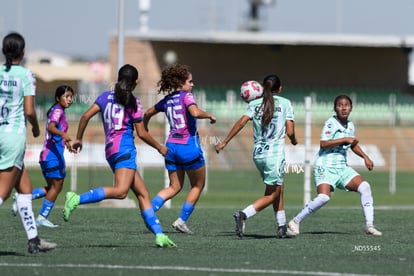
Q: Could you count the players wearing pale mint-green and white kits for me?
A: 3